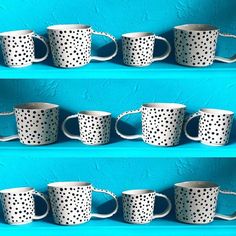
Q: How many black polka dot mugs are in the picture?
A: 12